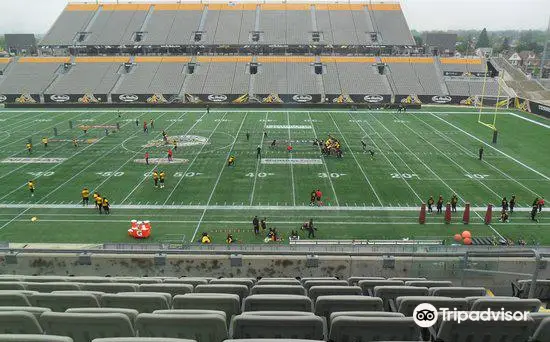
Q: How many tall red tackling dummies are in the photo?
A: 4